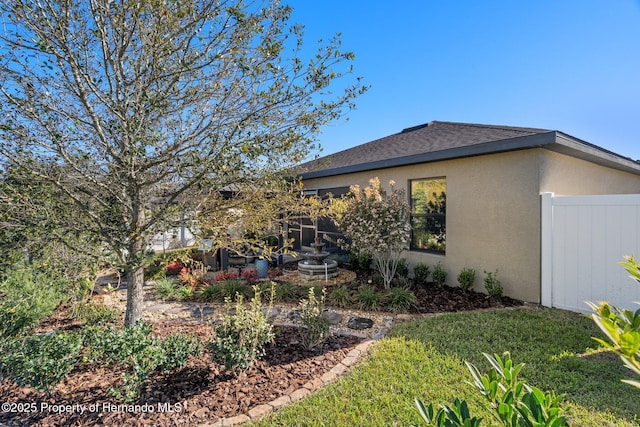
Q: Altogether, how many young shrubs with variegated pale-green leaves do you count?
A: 2